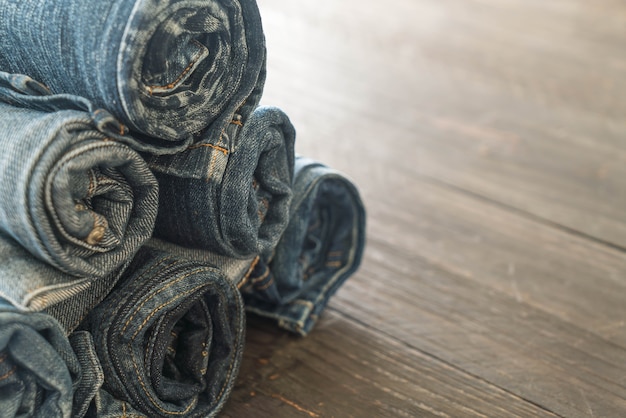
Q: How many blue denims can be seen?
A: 6